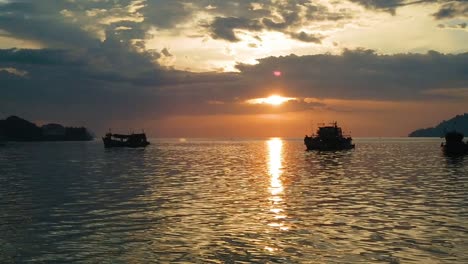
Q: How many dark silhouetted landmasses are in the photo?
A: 2